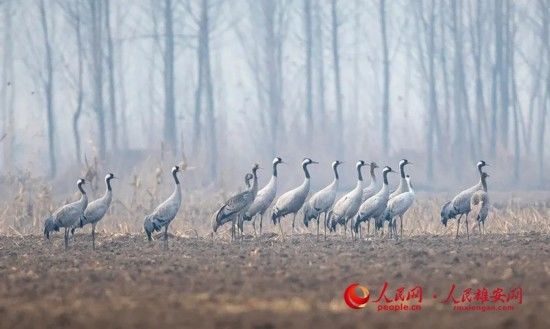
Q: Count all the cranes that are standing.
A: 15